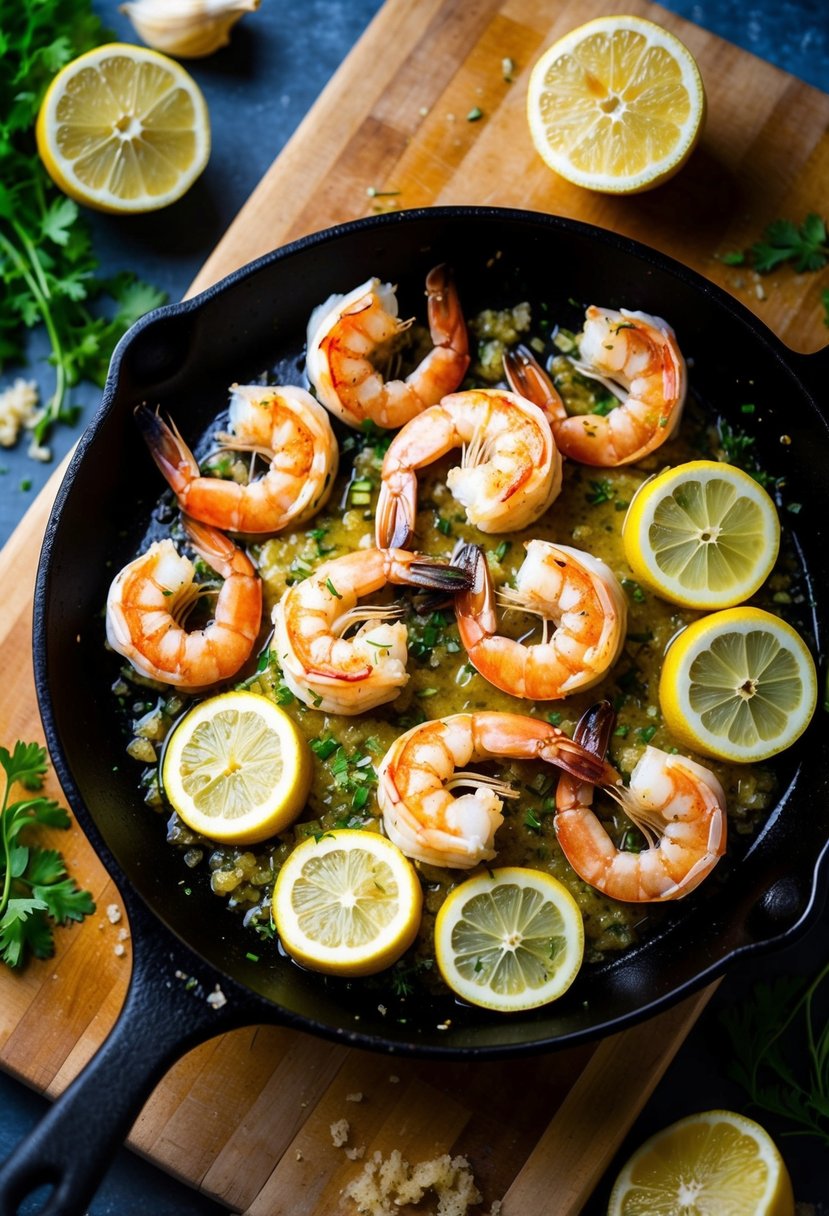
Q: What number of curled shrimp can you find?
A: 9